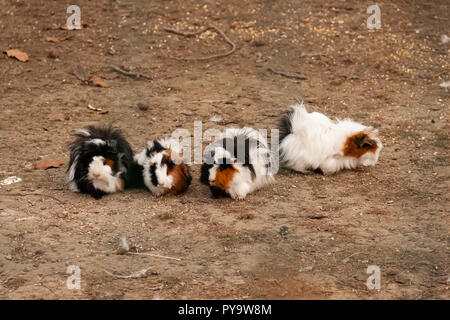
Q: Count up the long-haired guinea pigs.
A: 4